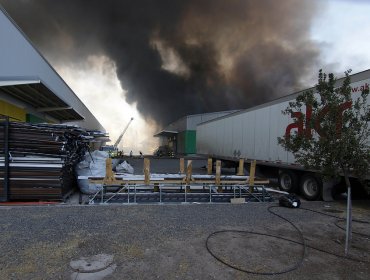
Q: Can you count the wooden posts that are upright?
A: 8